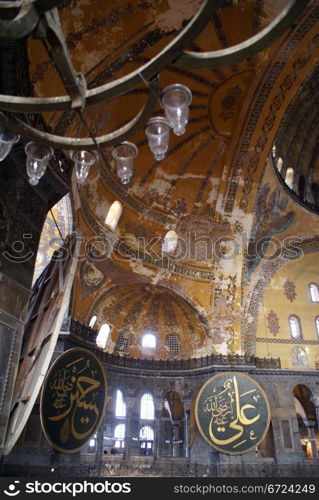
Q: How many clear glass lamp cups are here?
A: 6